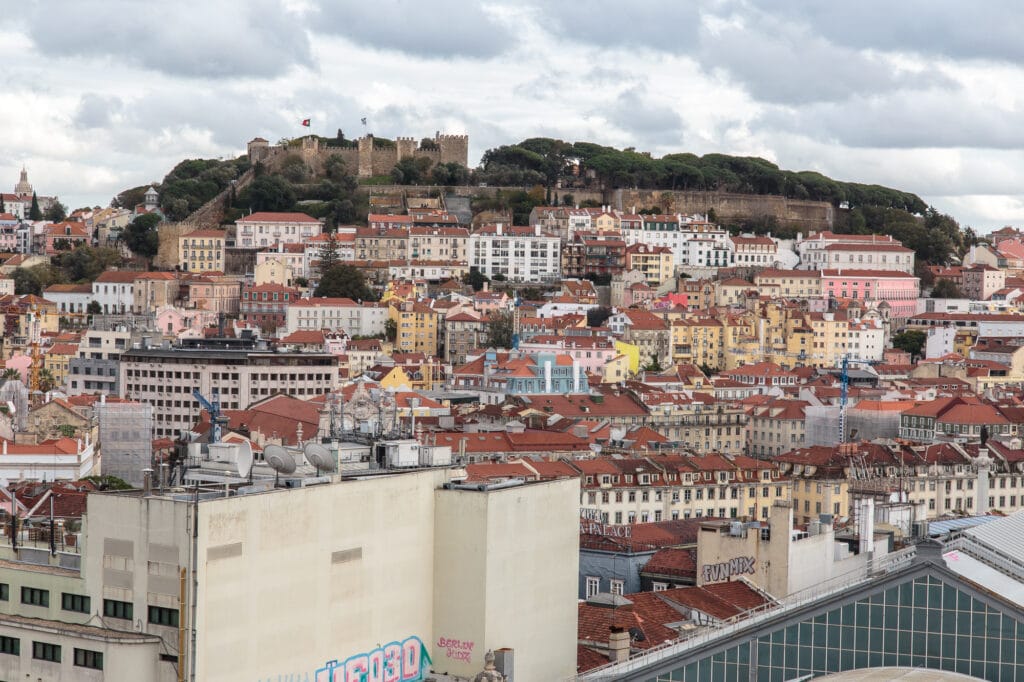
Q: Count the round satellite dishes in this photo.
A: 3